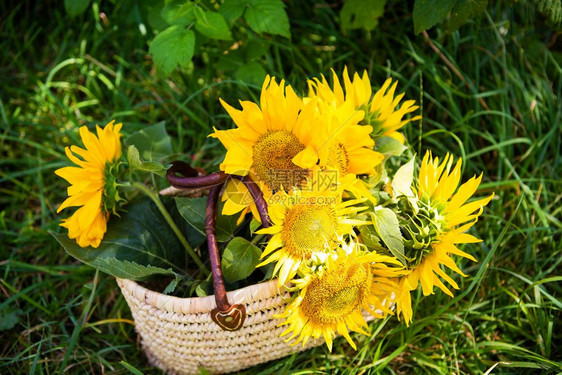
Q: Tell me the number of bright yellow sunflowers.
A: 7